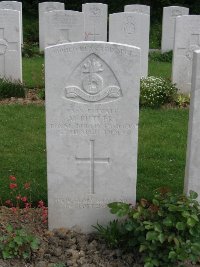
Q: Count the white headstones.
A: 11